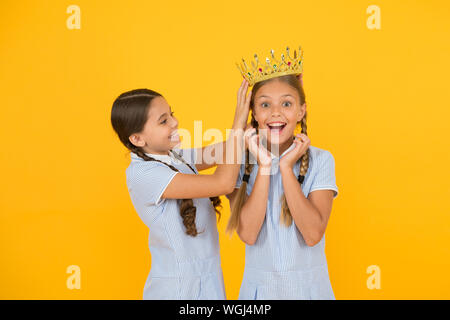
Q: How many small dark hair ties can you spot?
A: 2